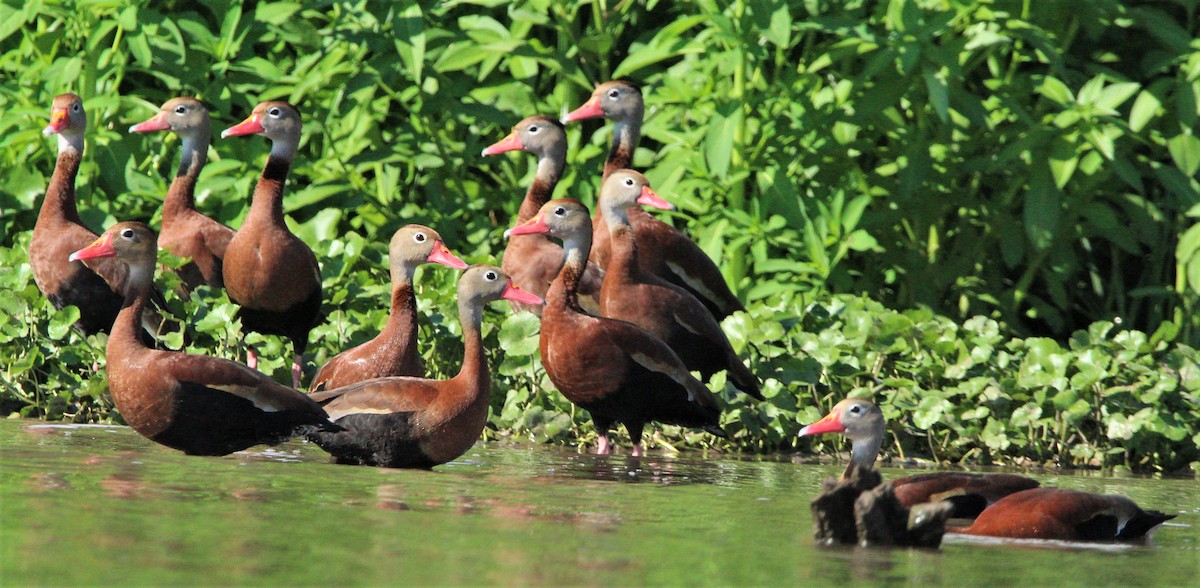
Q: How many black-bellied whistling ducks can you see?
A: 12